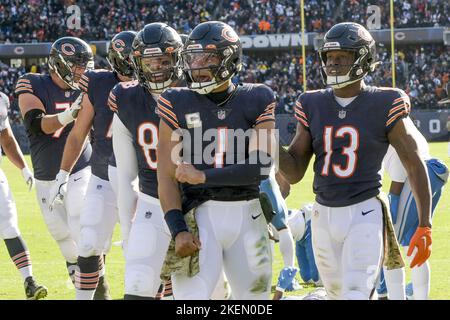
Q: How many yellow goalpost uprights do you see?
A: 2